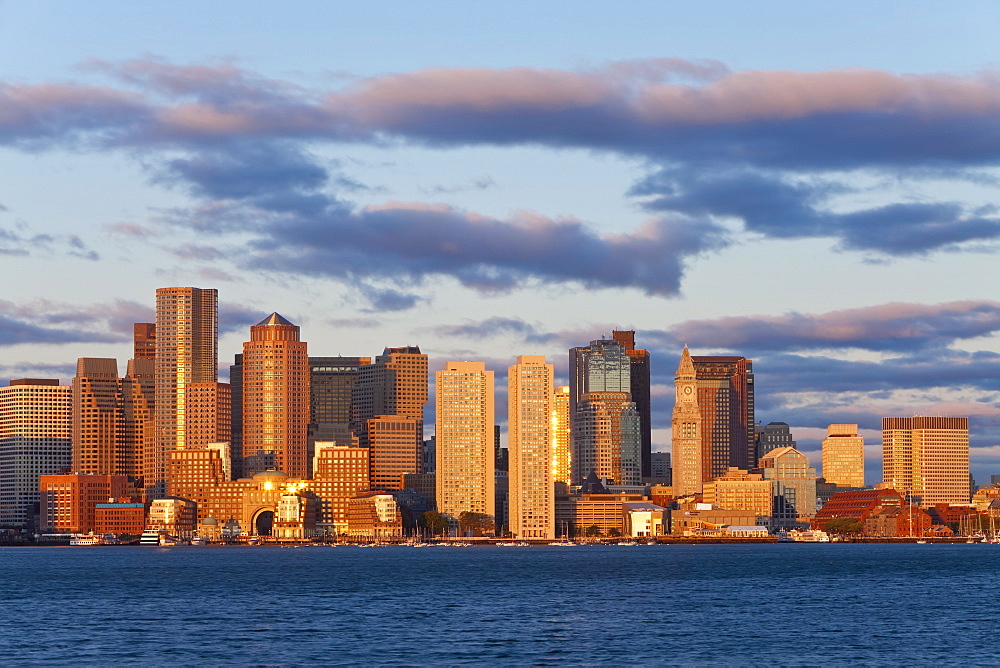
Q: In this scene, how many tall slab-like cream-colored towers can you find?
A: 2